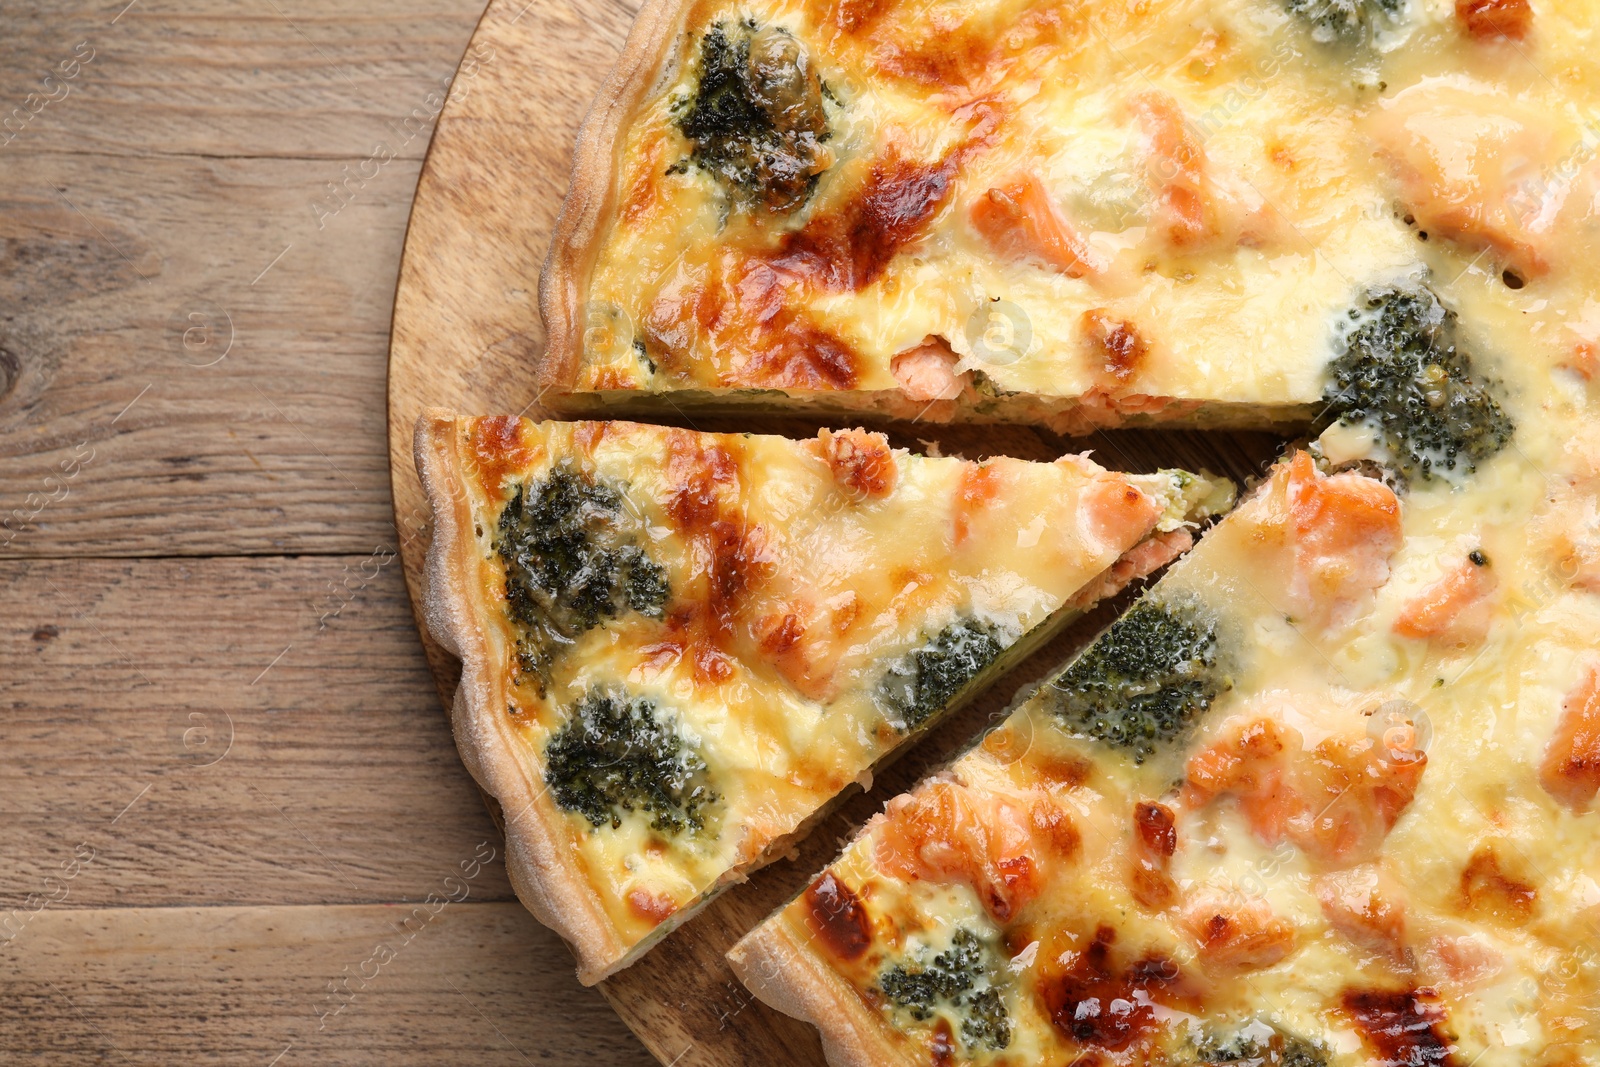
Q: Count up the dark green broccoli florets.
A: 9